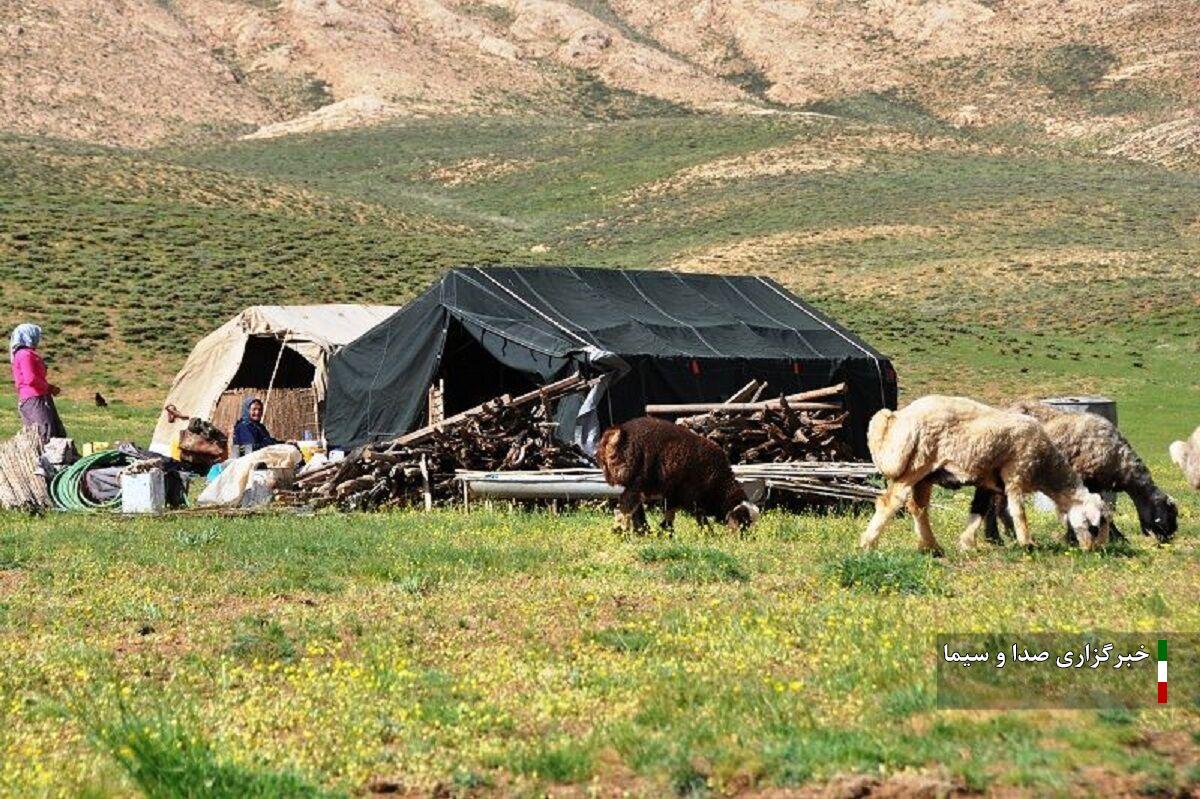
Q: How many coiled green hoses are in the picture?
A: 1